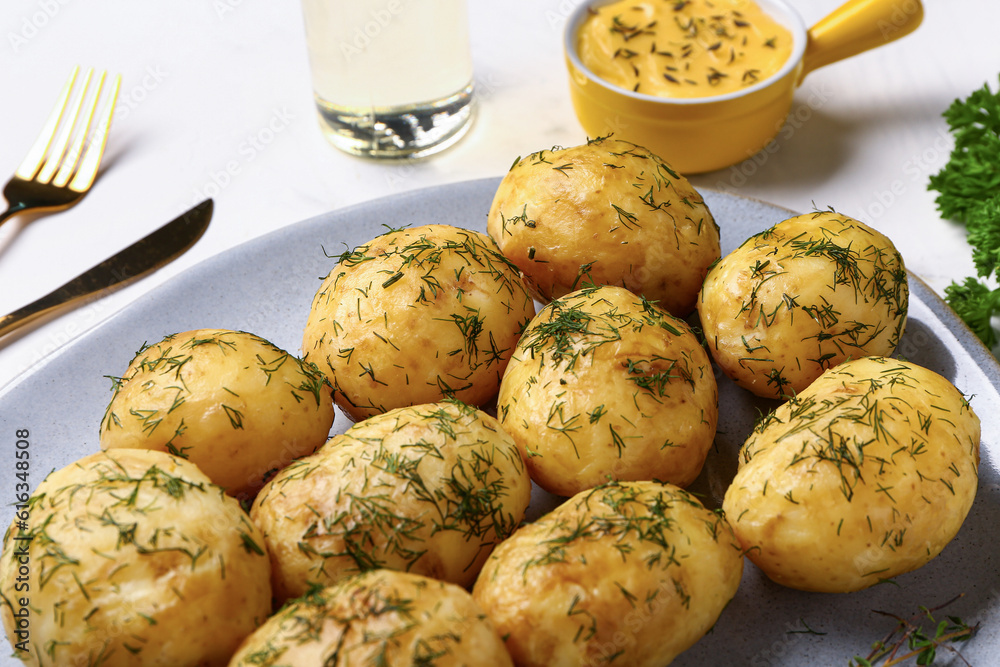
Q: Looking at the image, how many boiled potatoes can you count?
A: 10